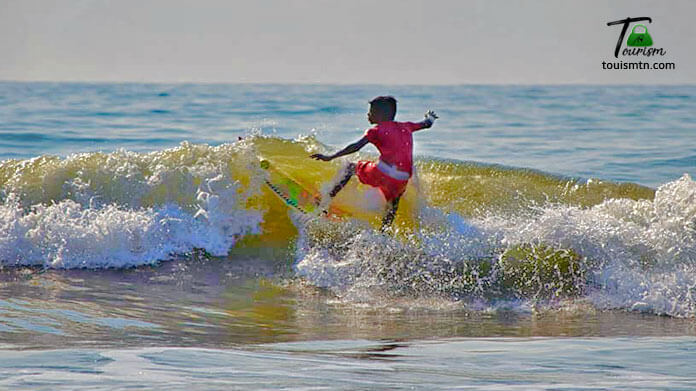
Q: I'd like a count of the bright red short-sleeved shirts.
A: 1